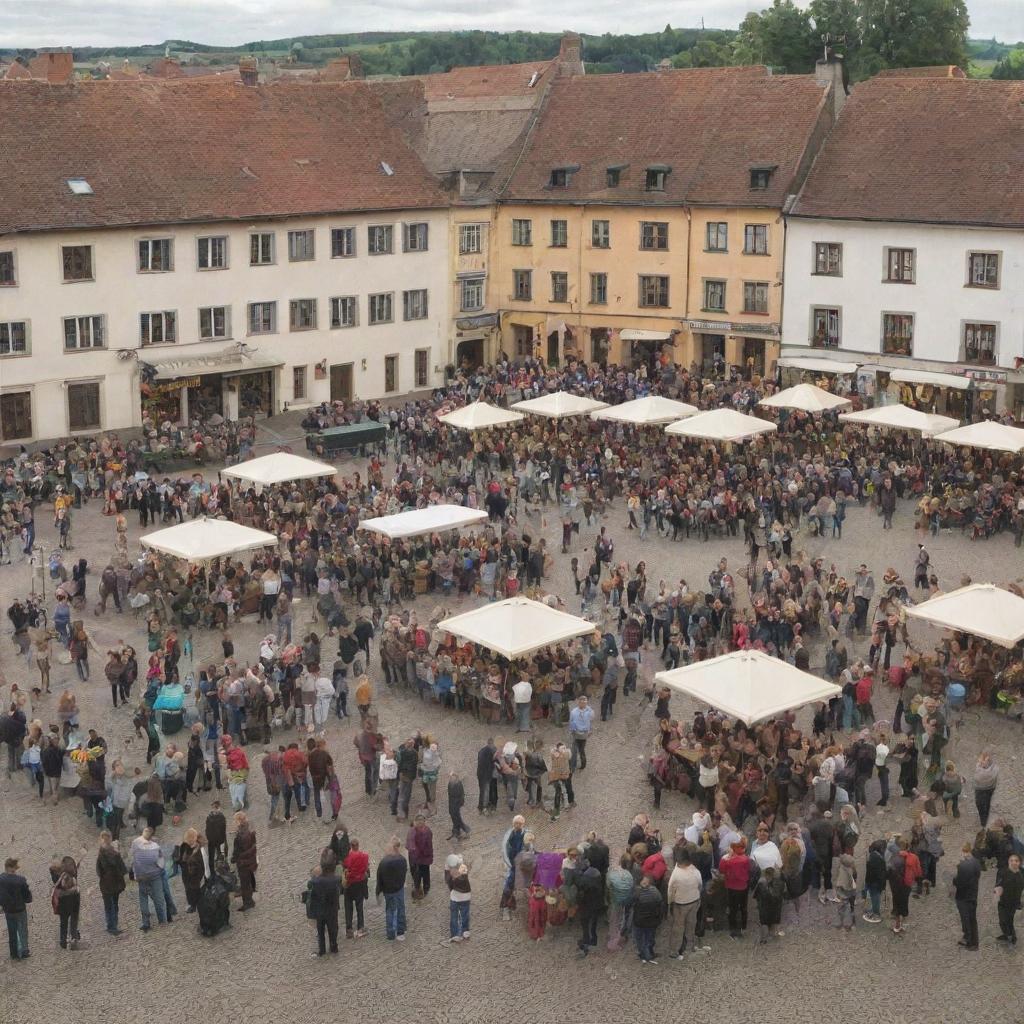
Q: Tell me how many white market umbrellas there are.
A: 13